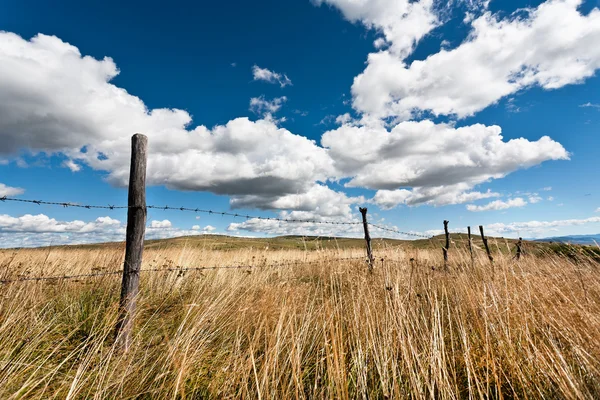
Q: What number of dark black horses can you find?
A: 0